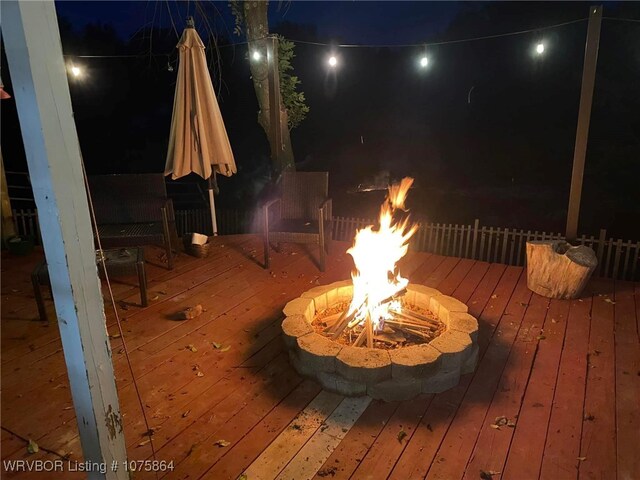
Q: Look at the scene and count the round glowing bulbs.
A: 5